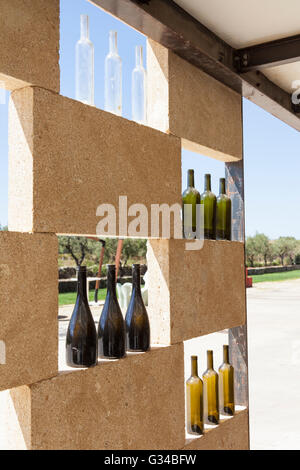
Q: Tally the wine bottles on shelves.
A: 12